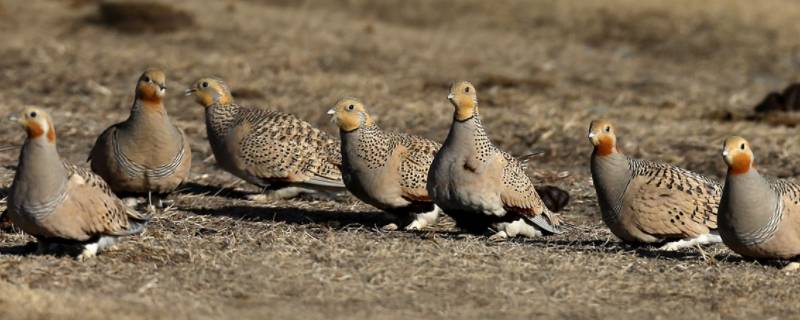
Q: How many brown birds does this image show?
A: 7